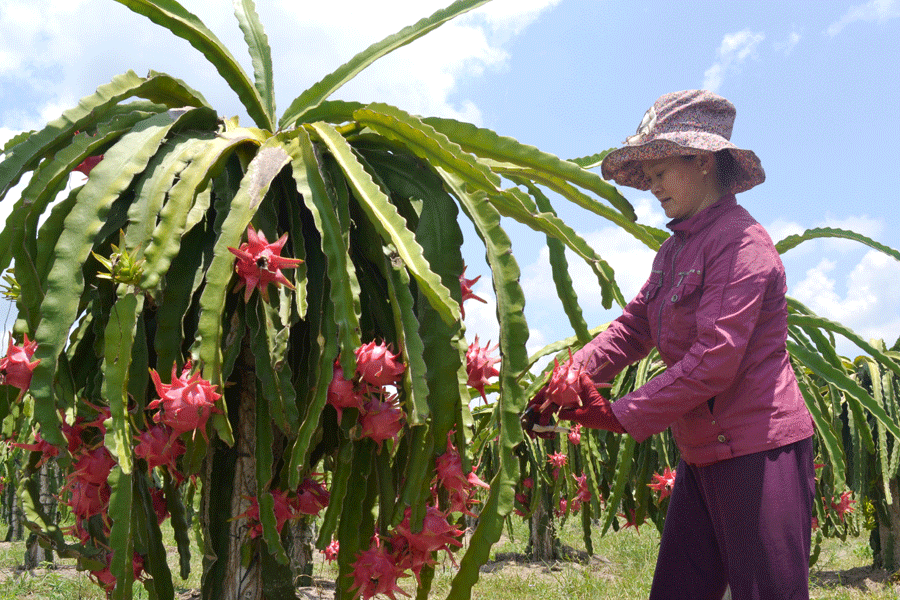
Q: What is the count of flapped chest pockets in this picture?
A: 2